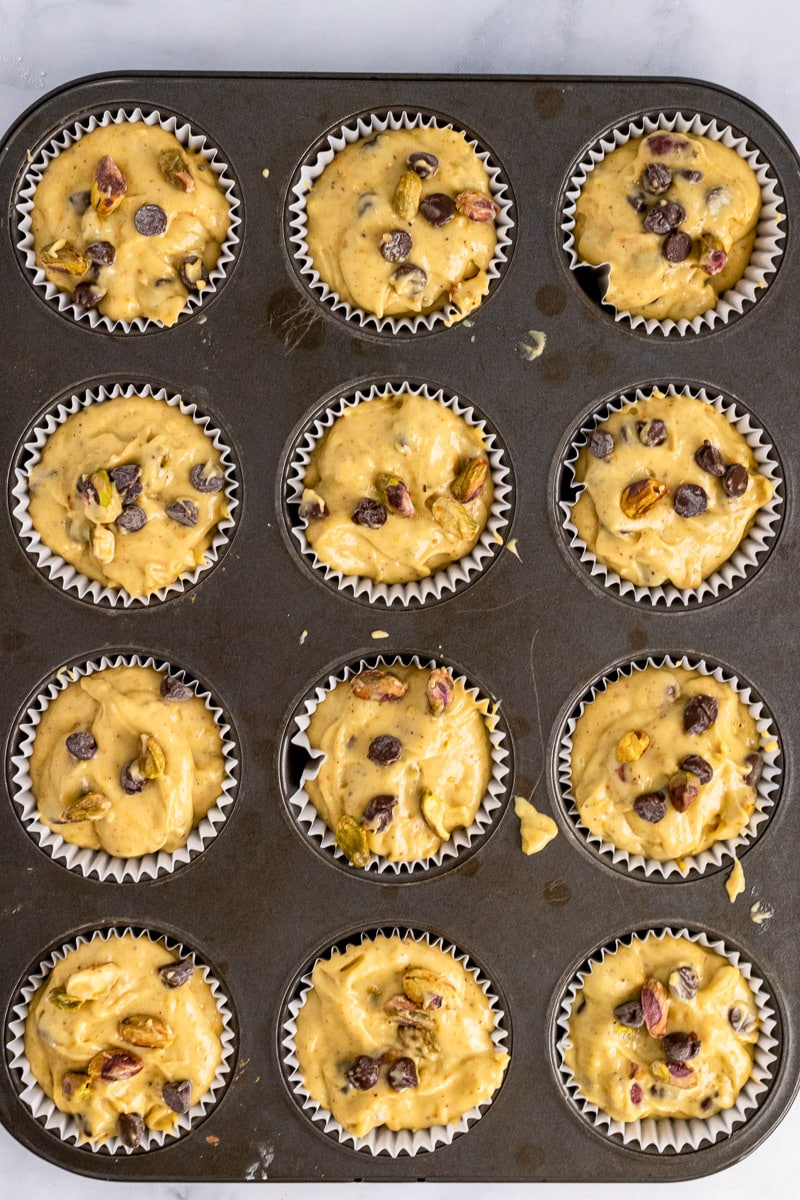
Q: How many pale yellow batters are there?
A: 12